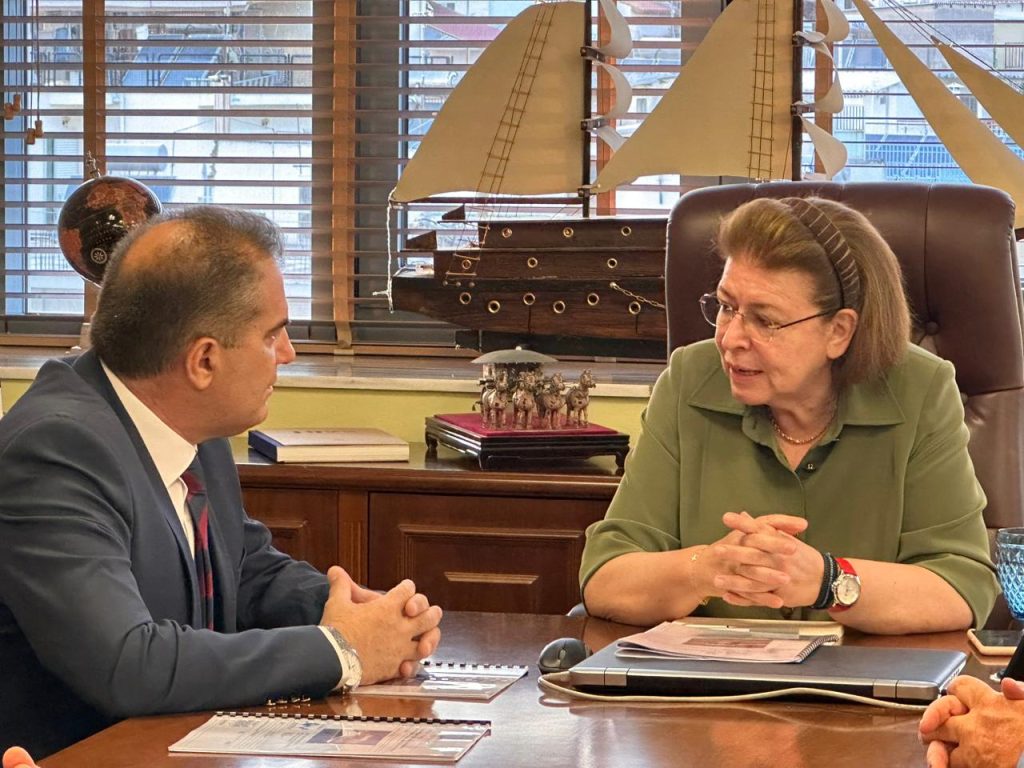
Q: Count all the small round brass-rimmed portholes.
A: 12